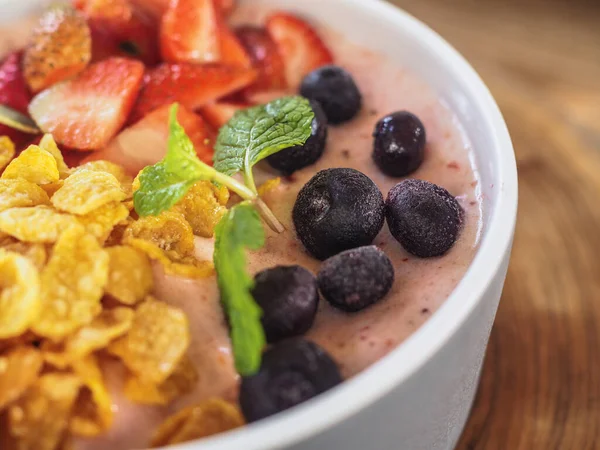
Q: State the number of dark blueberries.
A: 8